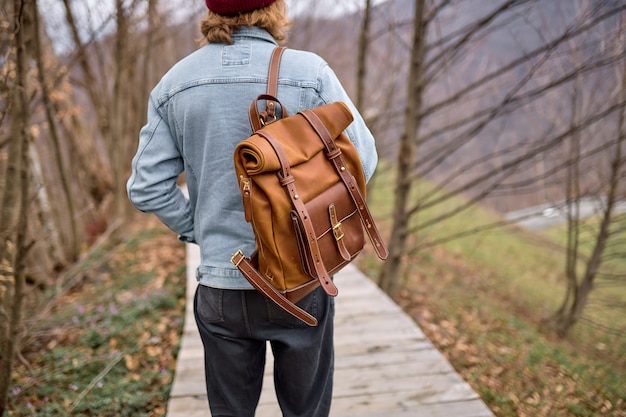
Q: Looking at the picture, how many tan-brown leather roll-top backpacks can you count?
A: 1